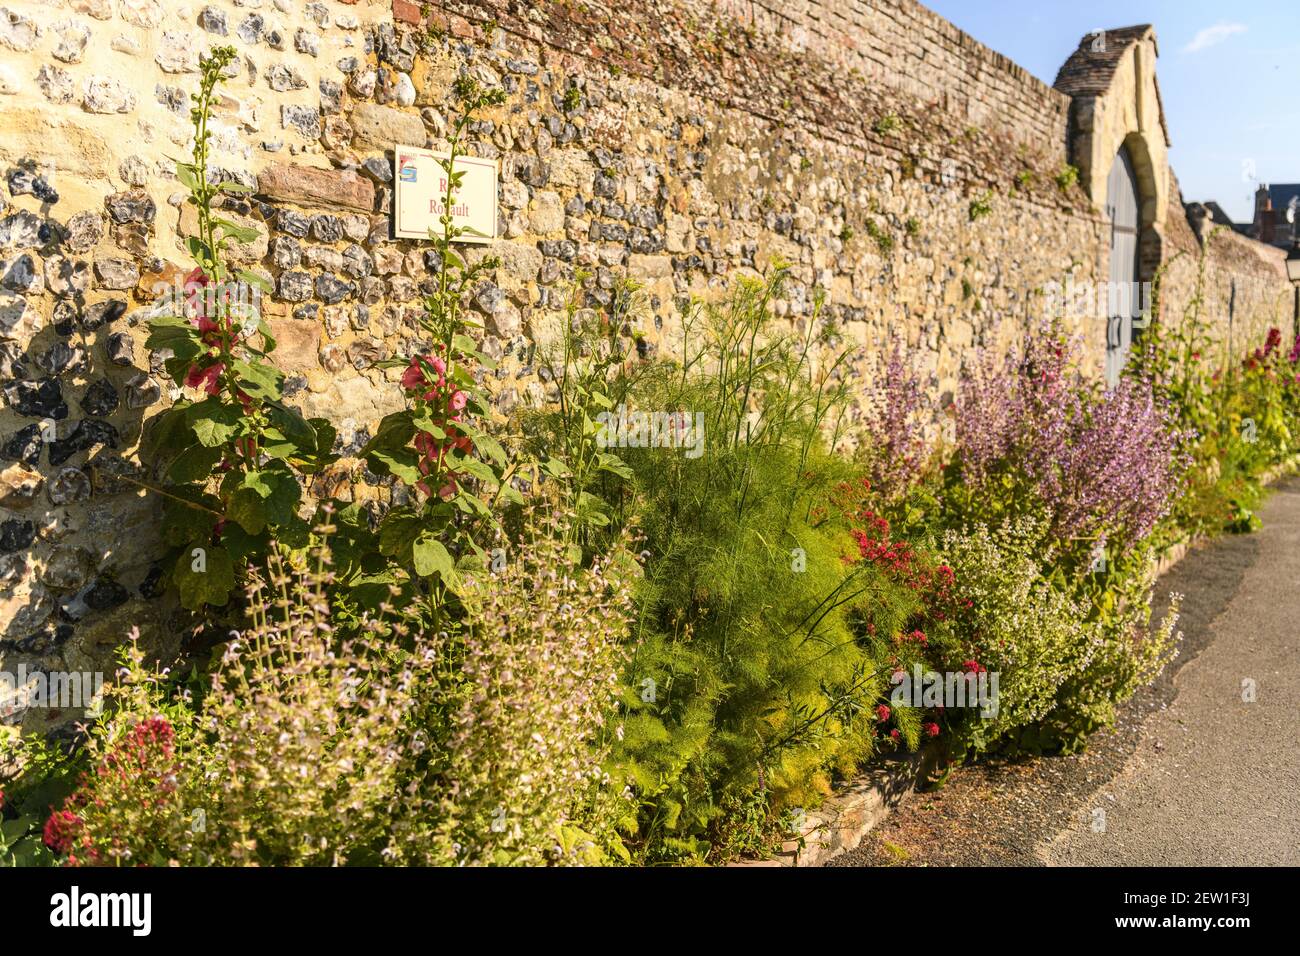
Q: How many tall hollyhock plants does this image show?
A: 2